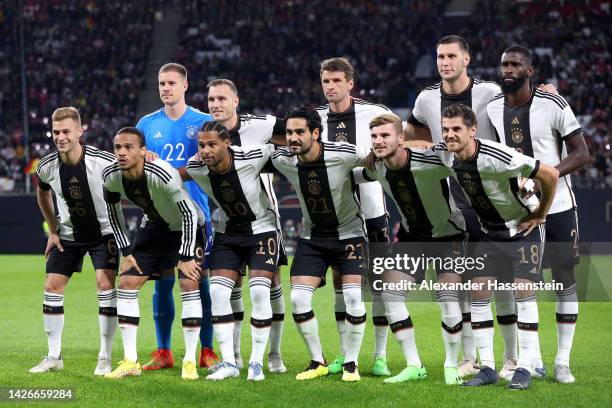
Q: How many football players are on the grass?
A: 11